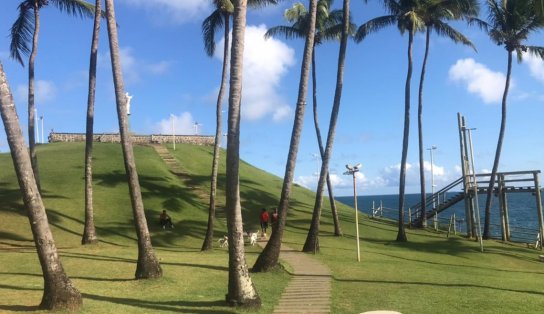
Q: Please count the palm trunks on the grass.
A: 12